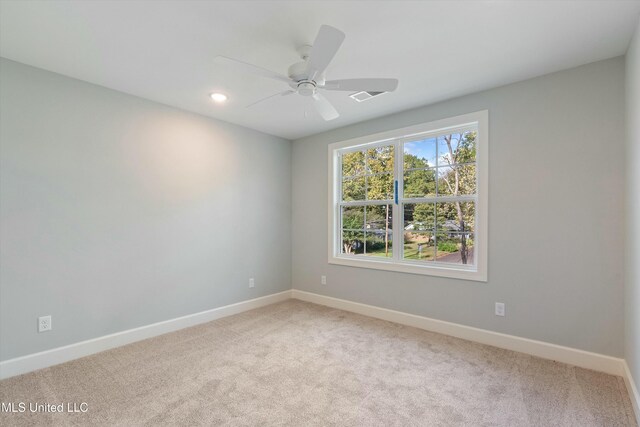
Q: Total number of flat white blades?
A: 5